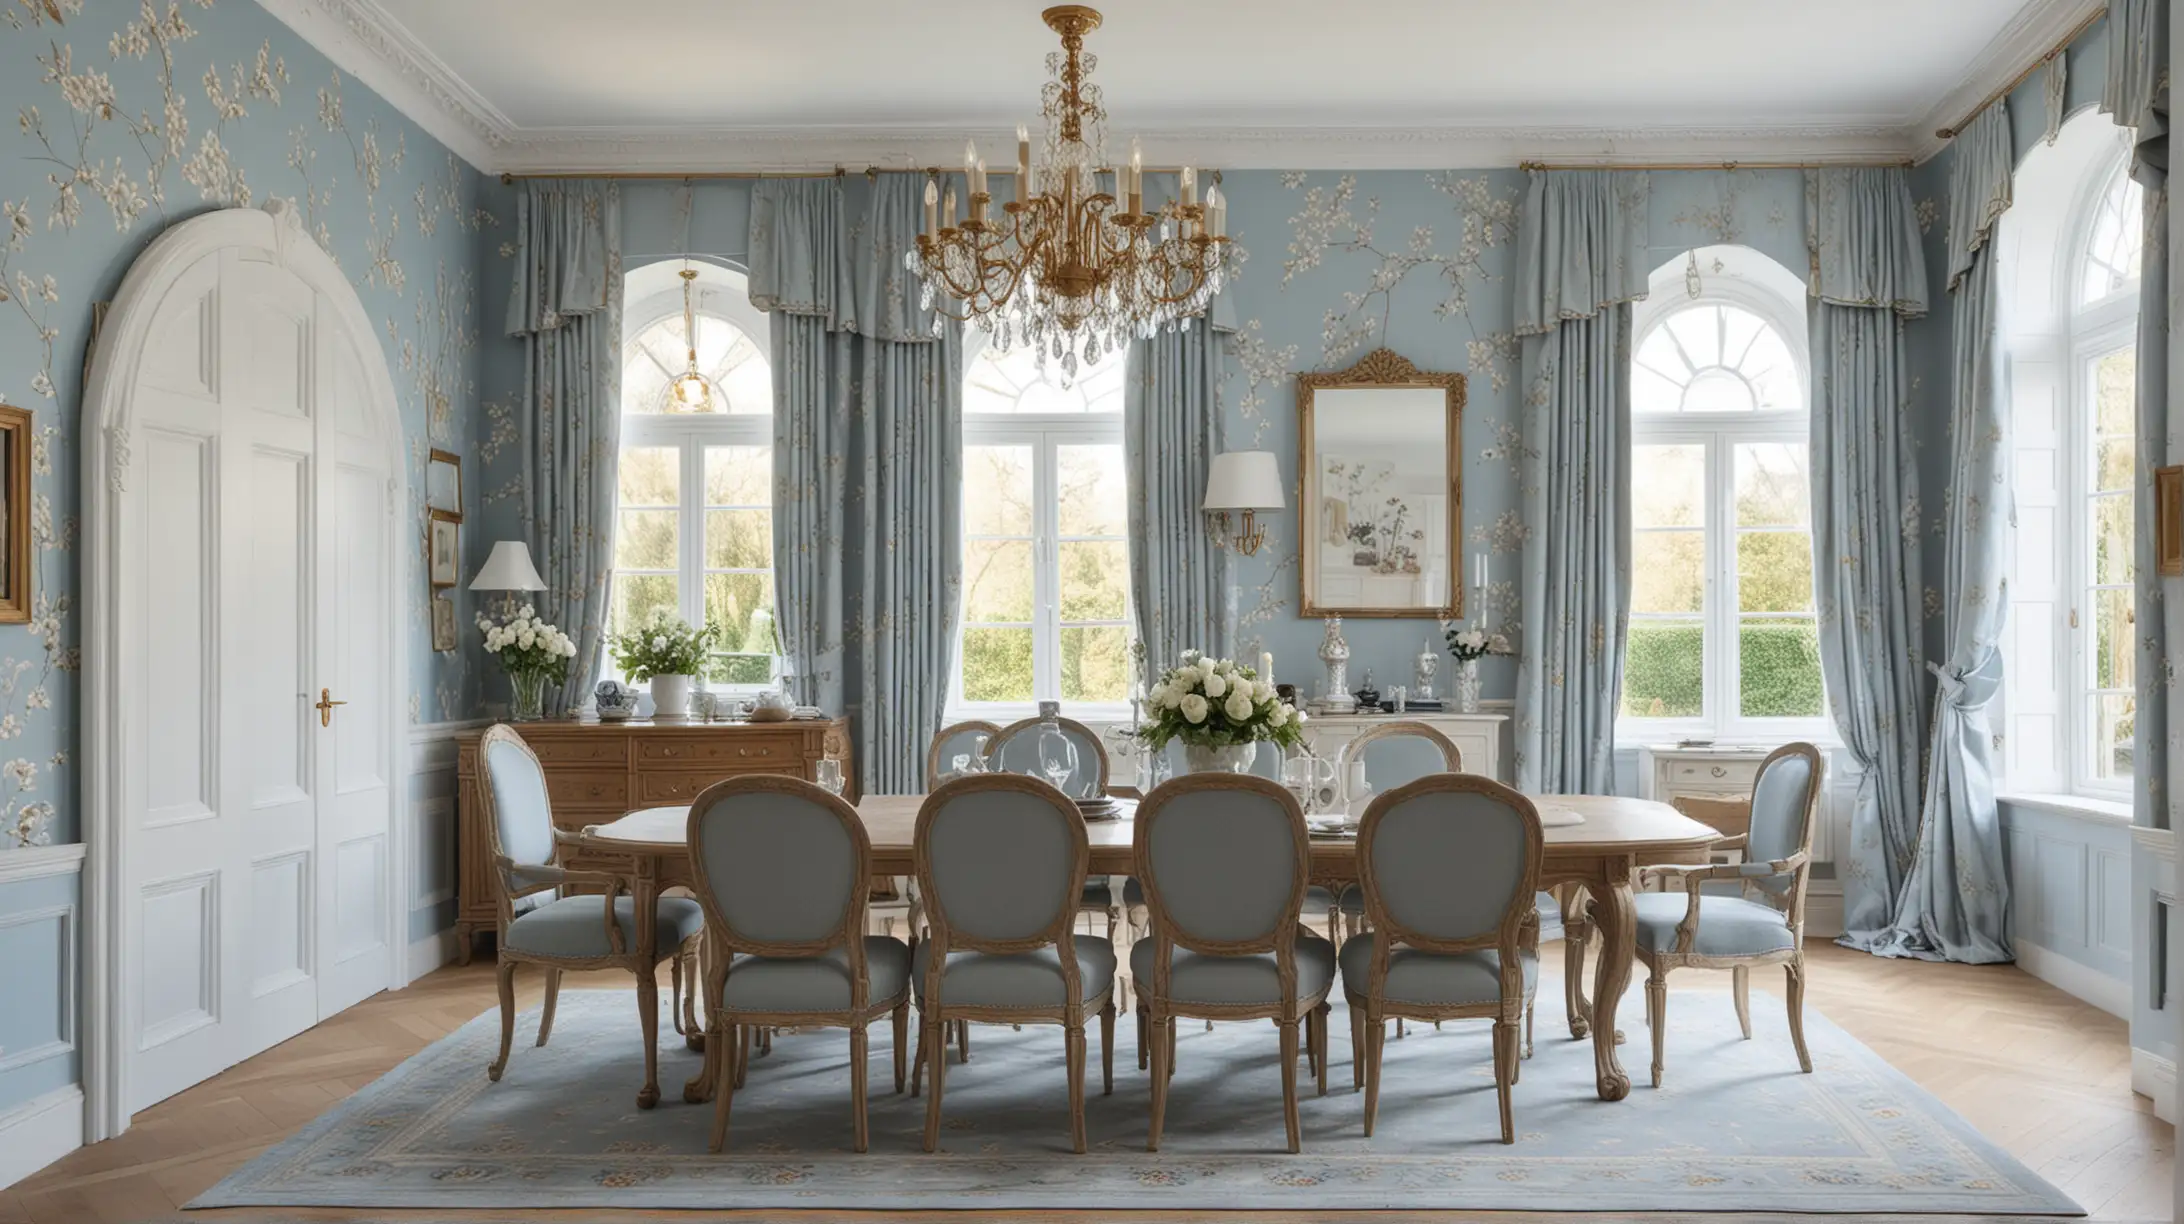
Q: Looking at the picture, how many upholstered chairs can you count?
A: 10